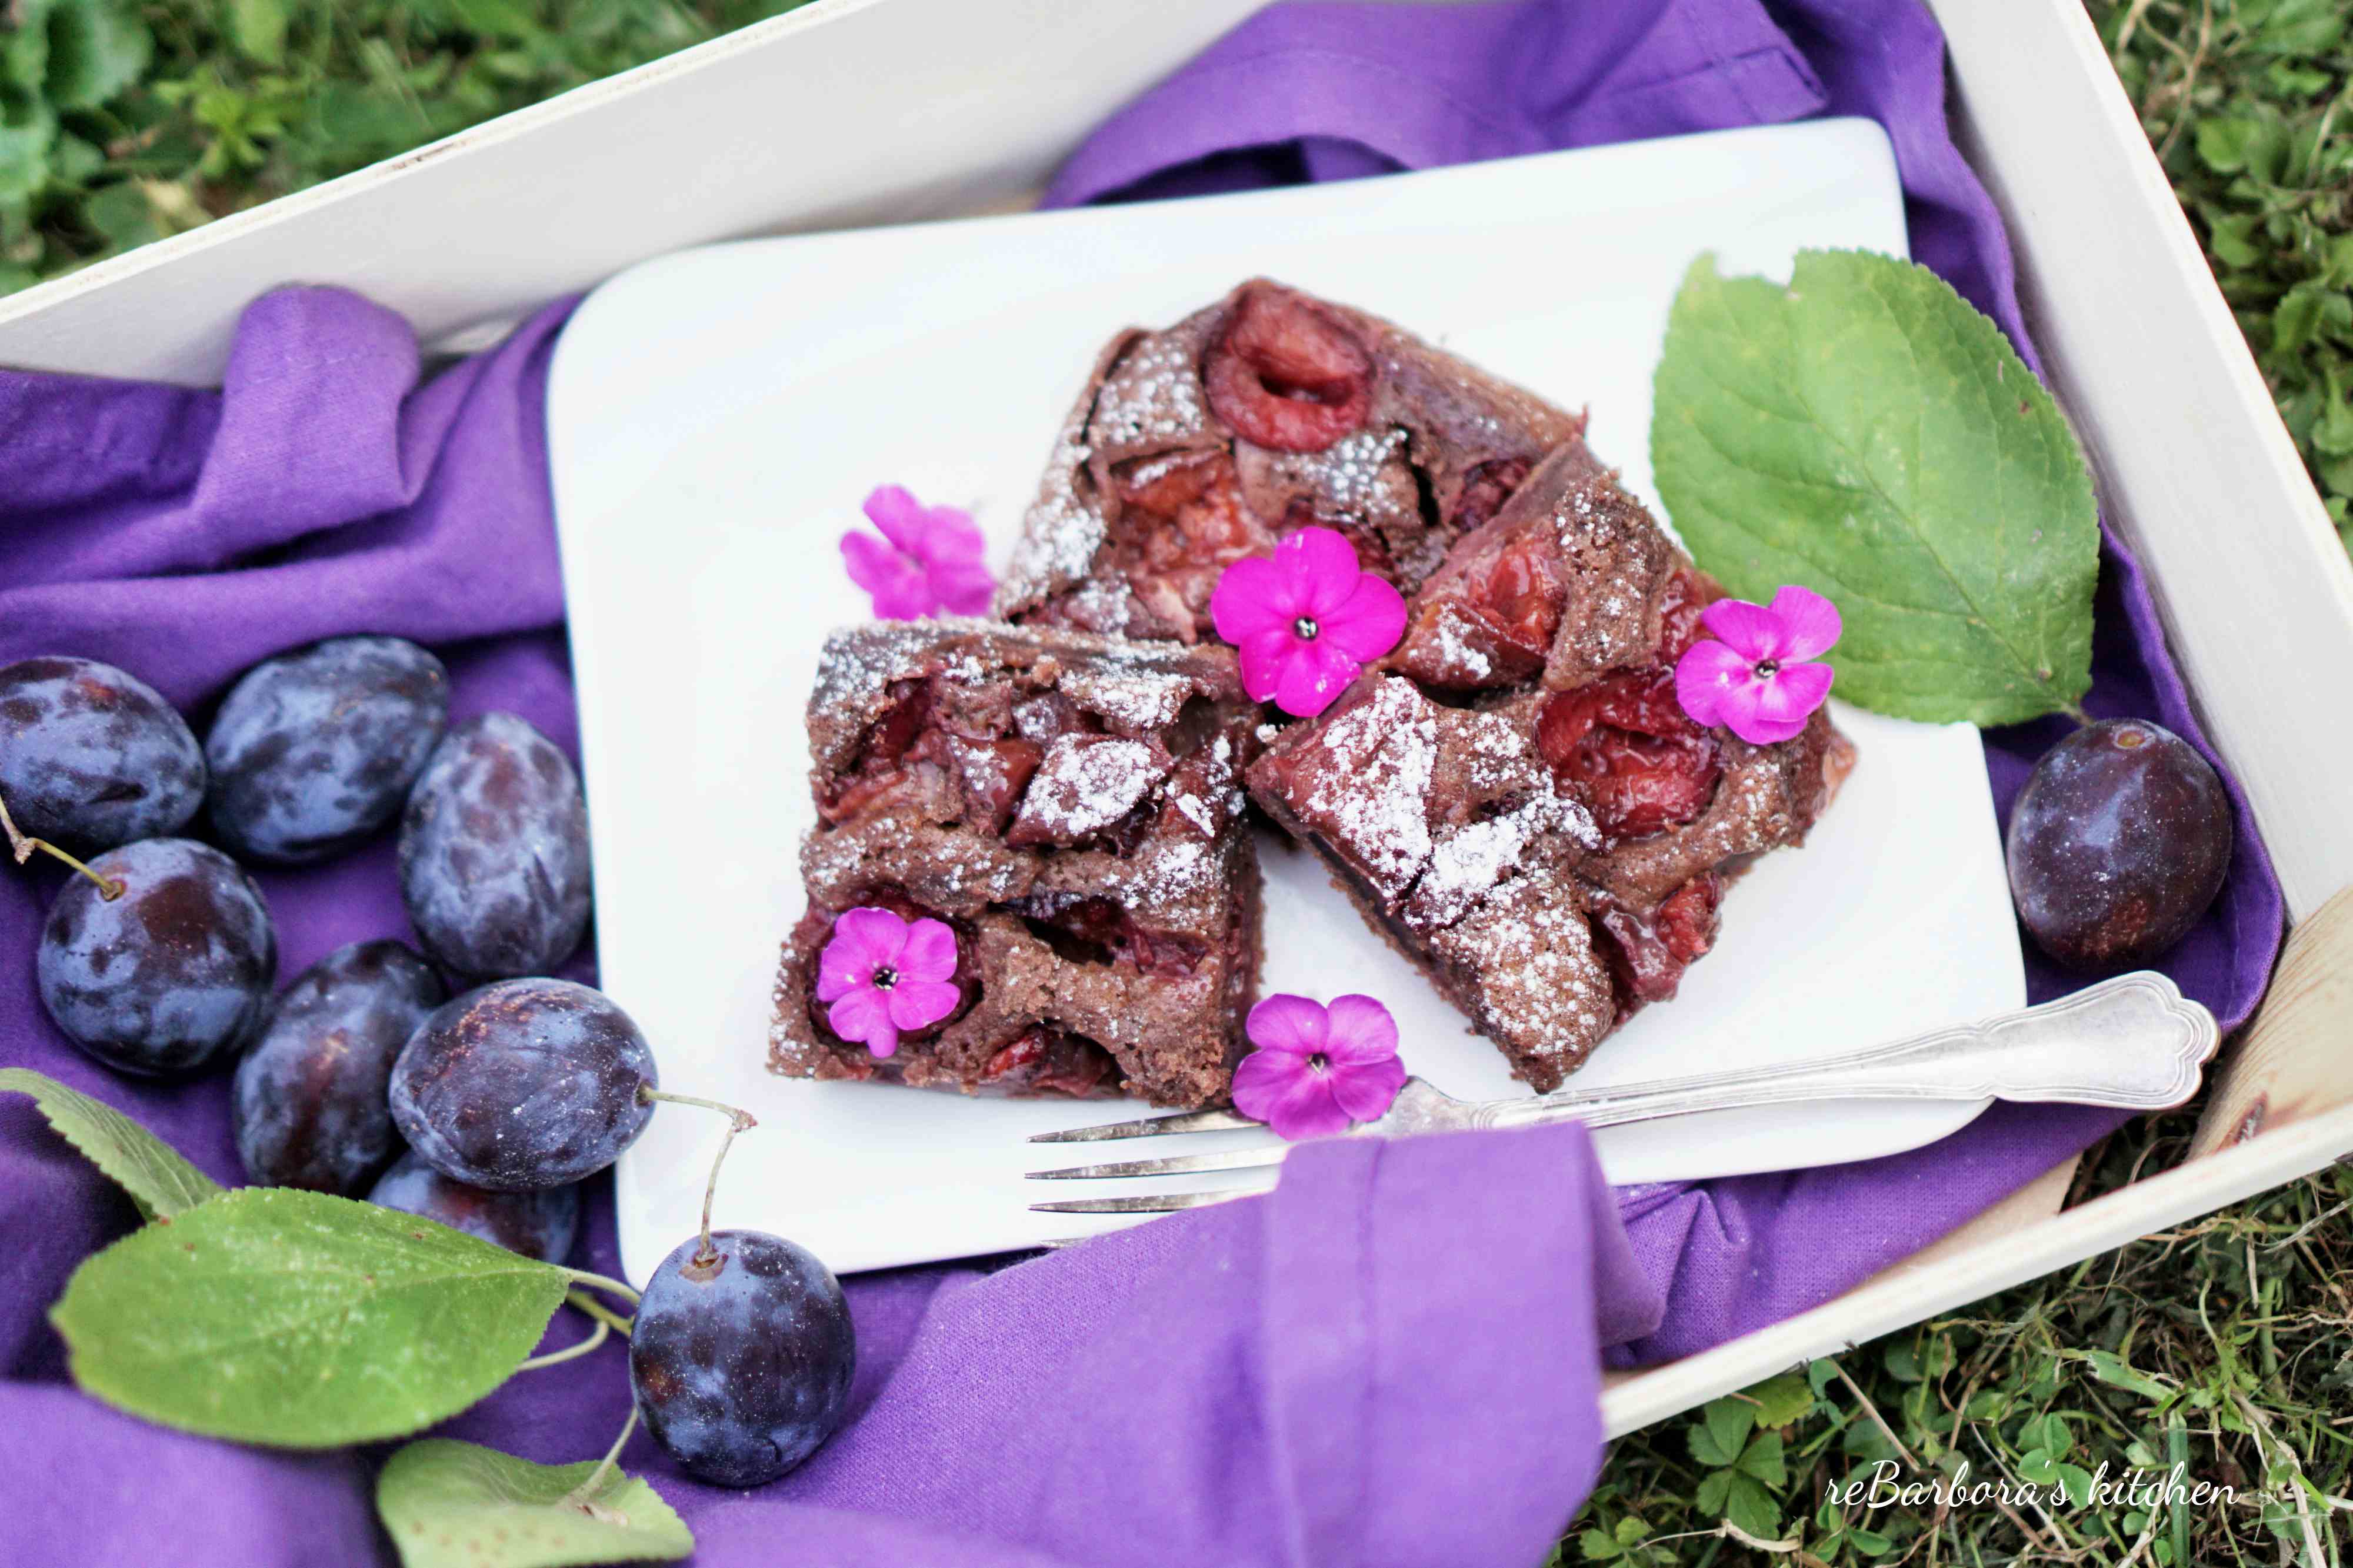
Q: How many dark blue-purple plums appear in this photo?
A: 9